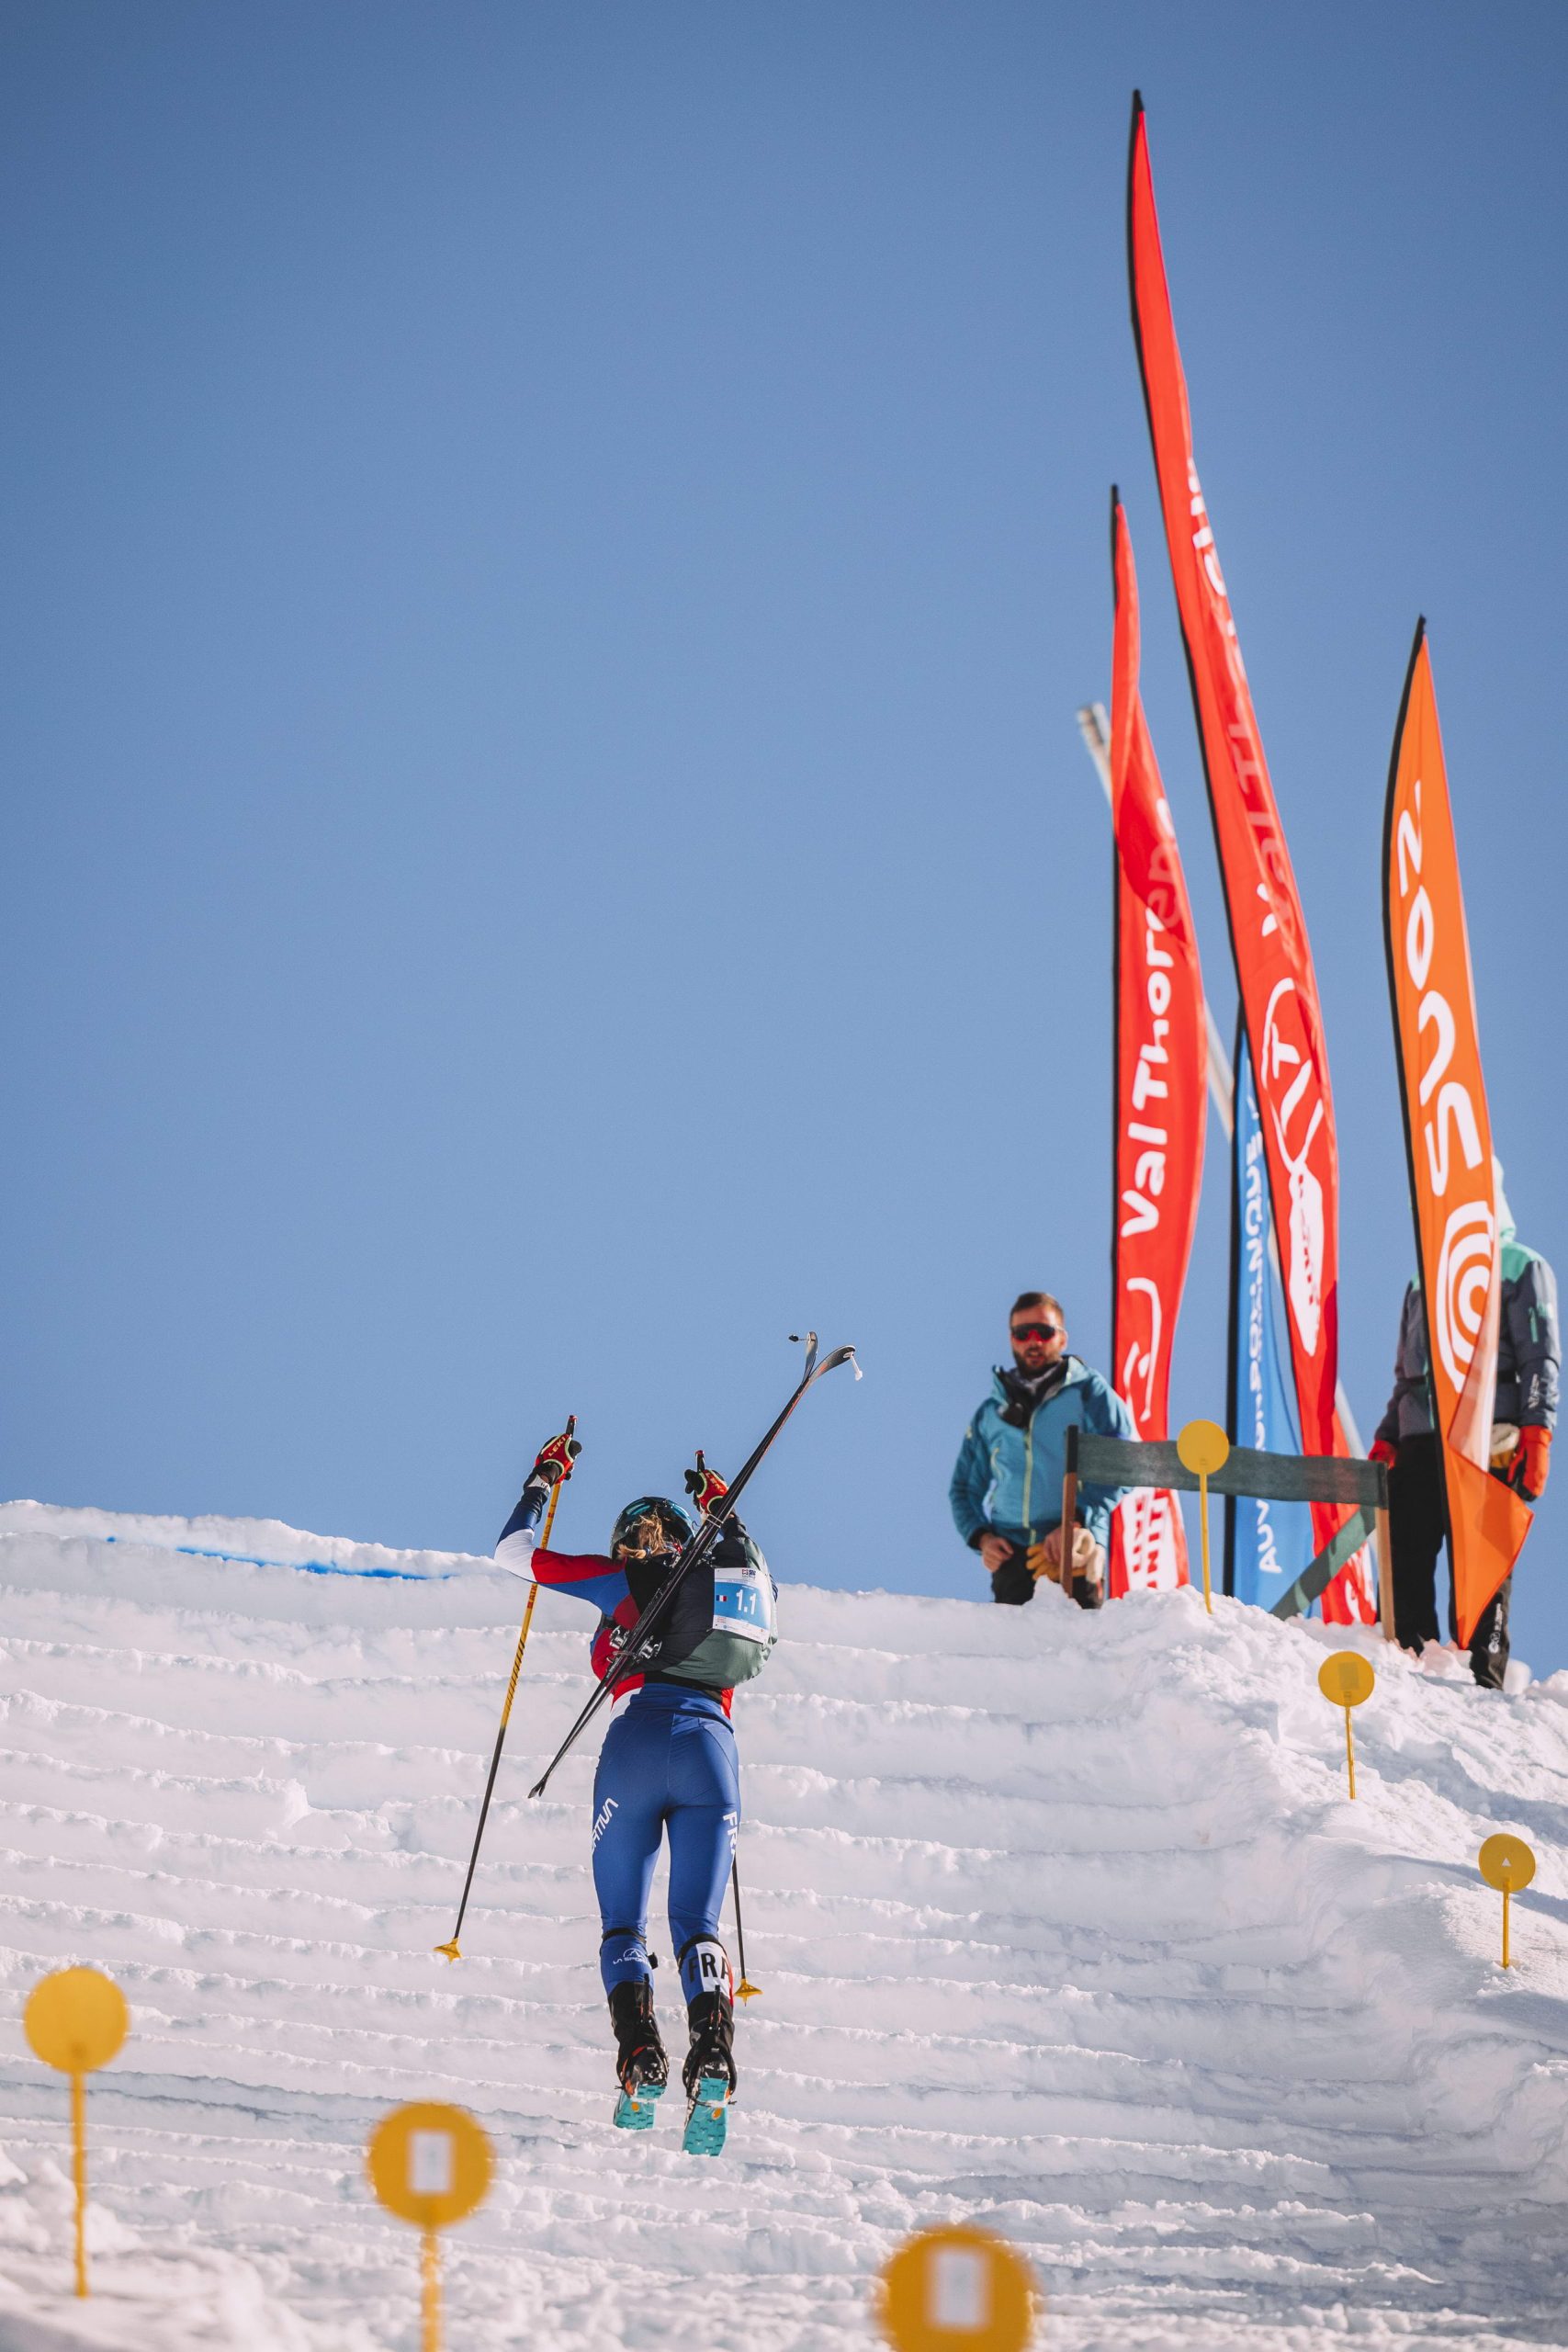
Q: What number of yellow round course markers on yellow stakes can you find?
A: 6